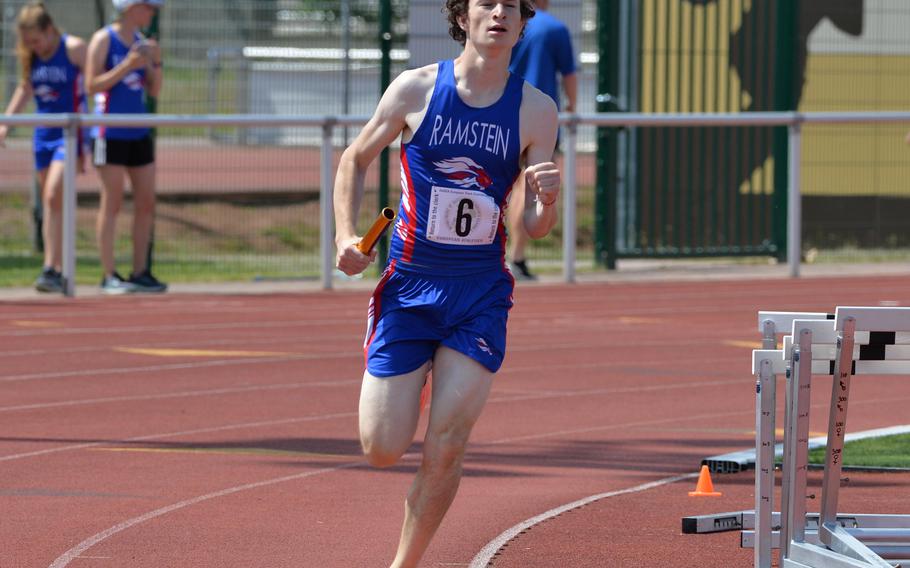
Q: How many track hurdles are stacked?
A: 5